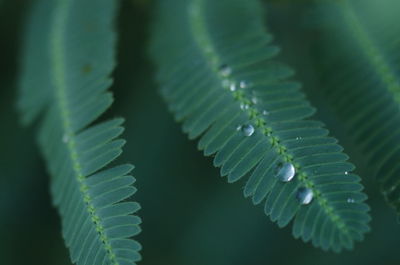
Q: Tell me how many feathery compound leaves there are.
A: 3